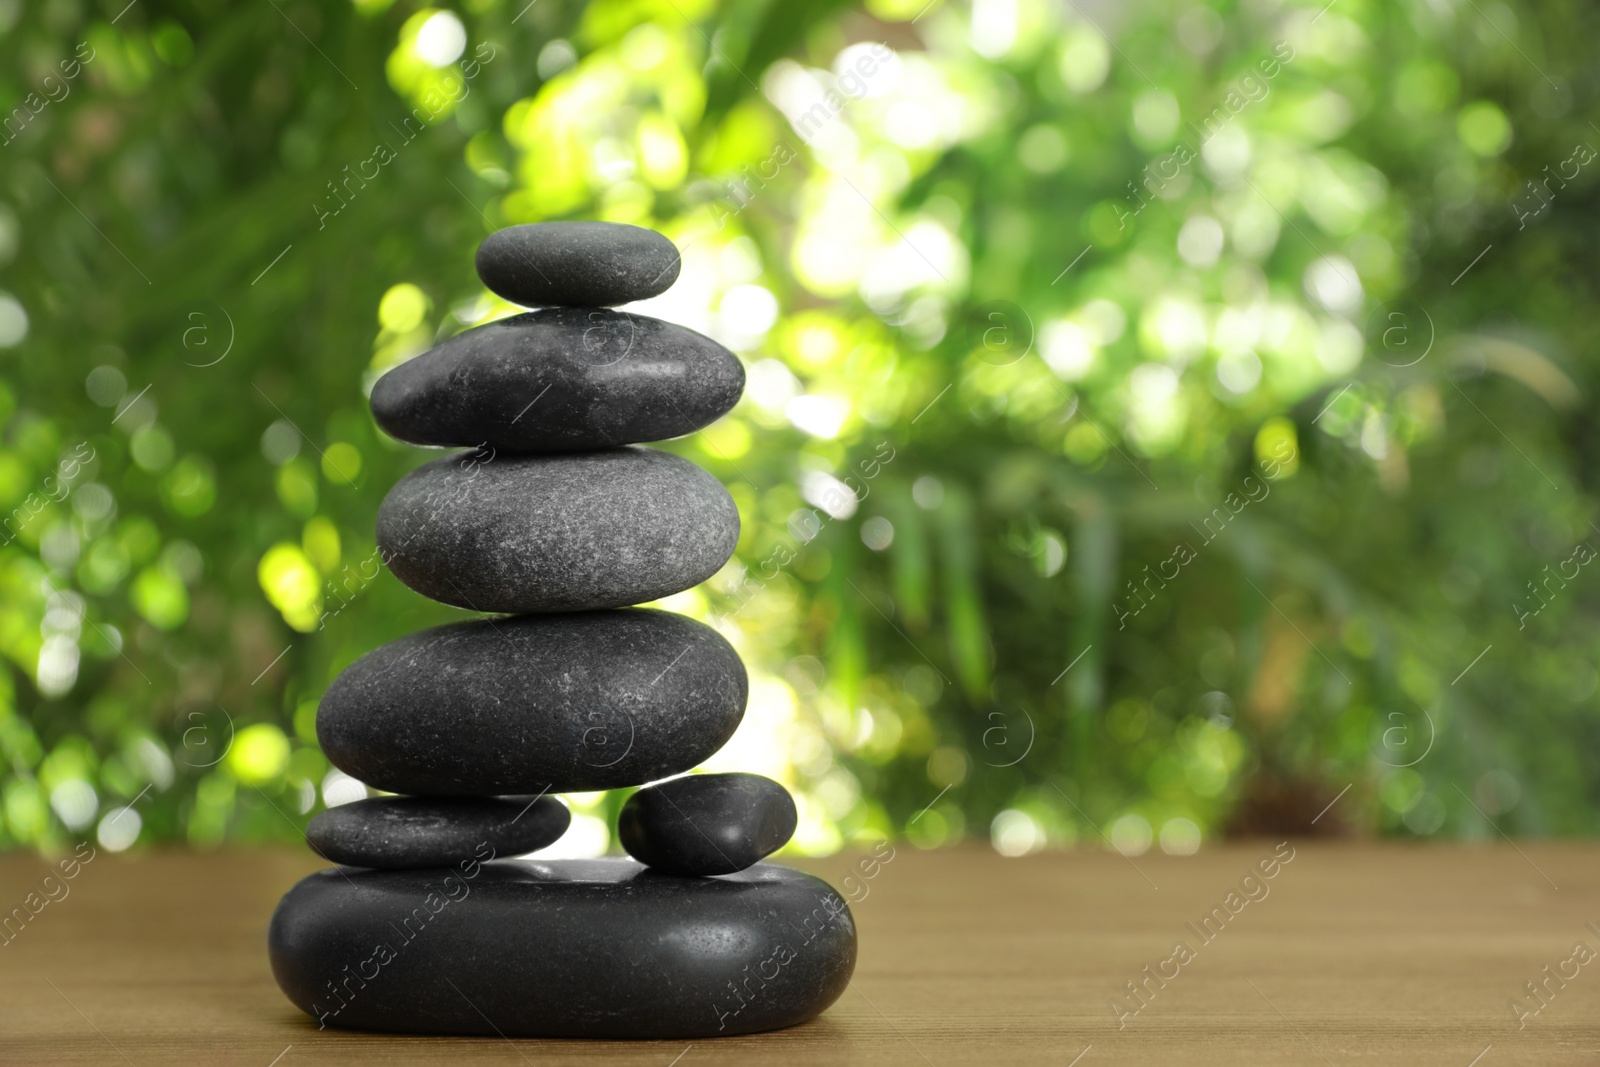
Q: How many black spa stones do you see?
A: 7